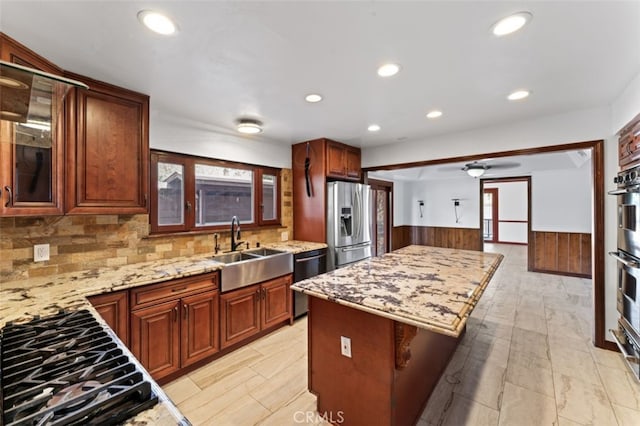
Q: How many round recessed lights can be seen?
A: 7